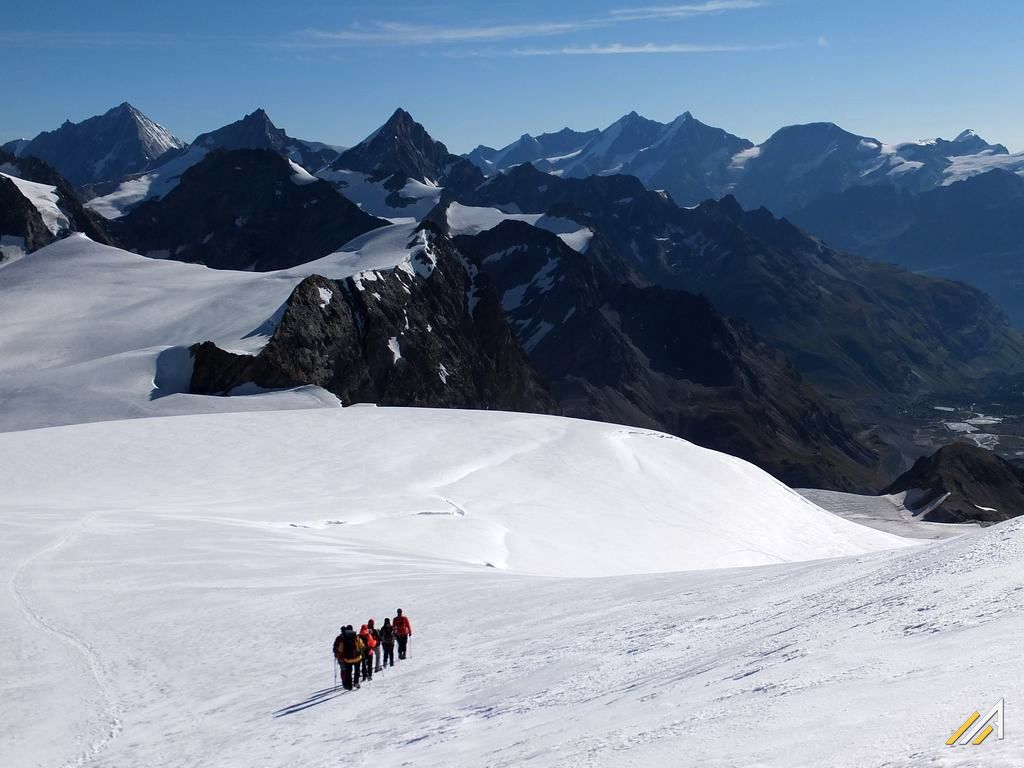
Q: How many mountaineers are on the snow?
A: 6